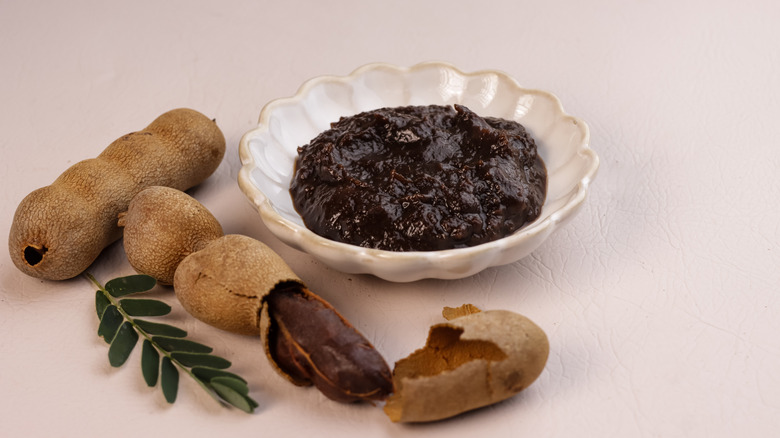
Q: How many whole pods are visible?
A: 1